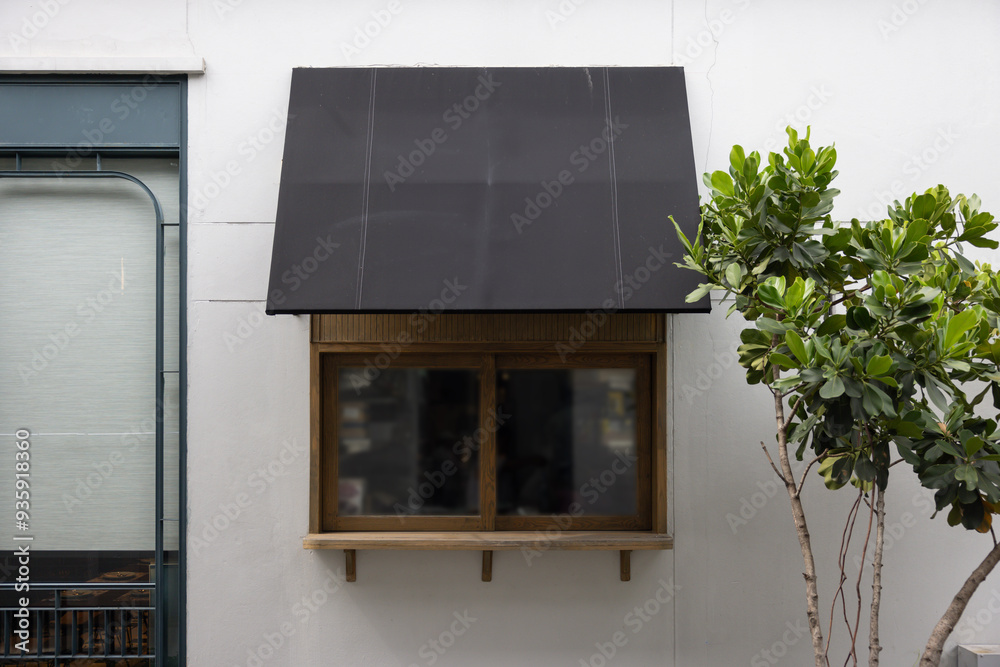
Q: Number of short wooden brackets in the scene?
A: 3